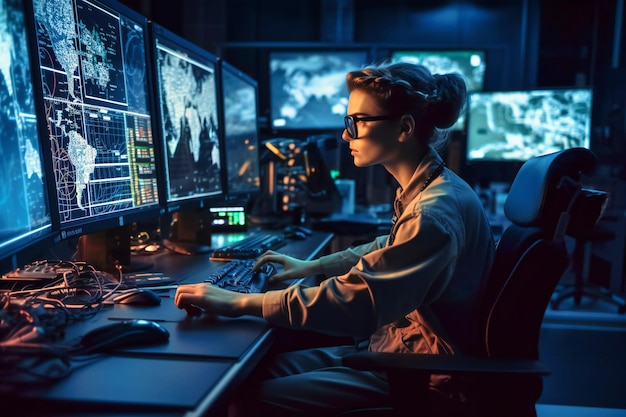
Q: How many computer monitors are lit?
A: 7